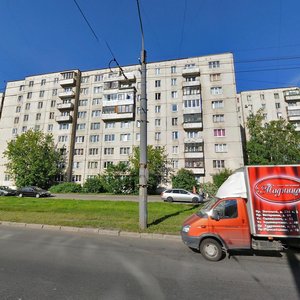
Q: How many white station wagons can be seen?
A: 1